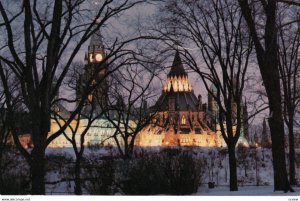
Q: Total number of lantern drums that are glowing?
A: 1